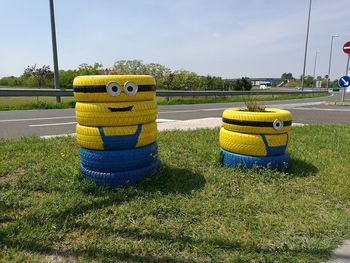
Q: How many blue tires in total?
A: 3